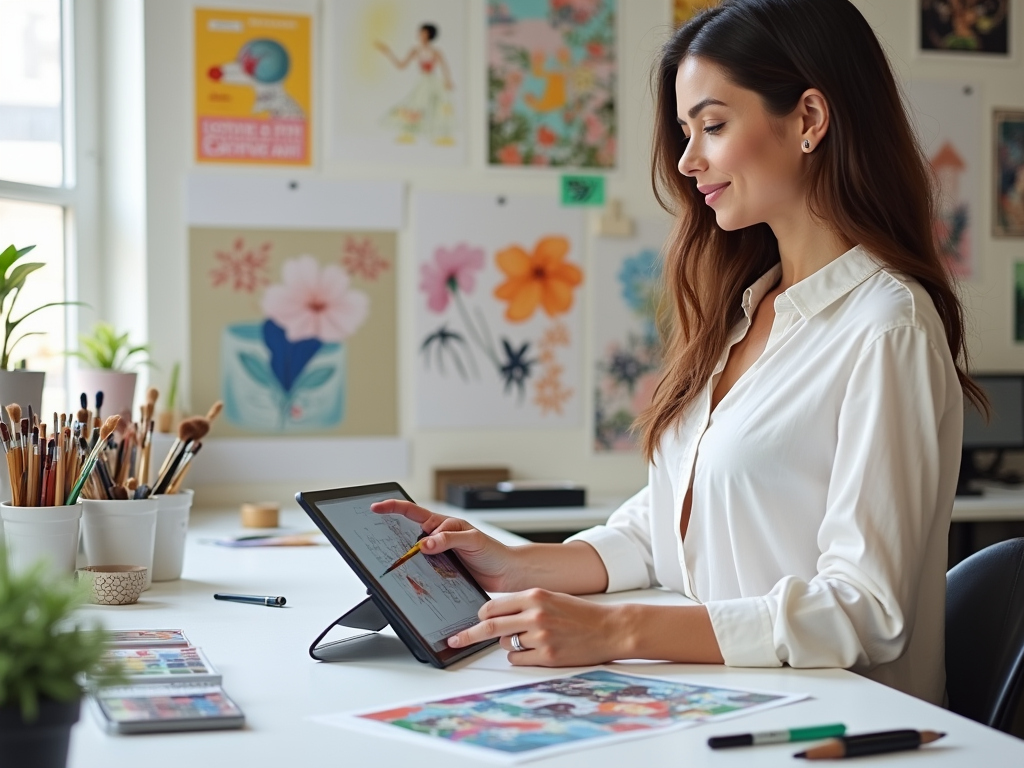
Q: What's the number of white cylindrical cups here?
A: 3